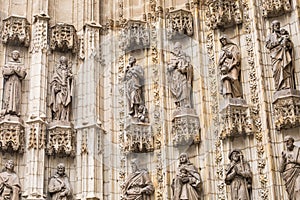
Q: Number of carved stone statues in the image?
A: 12